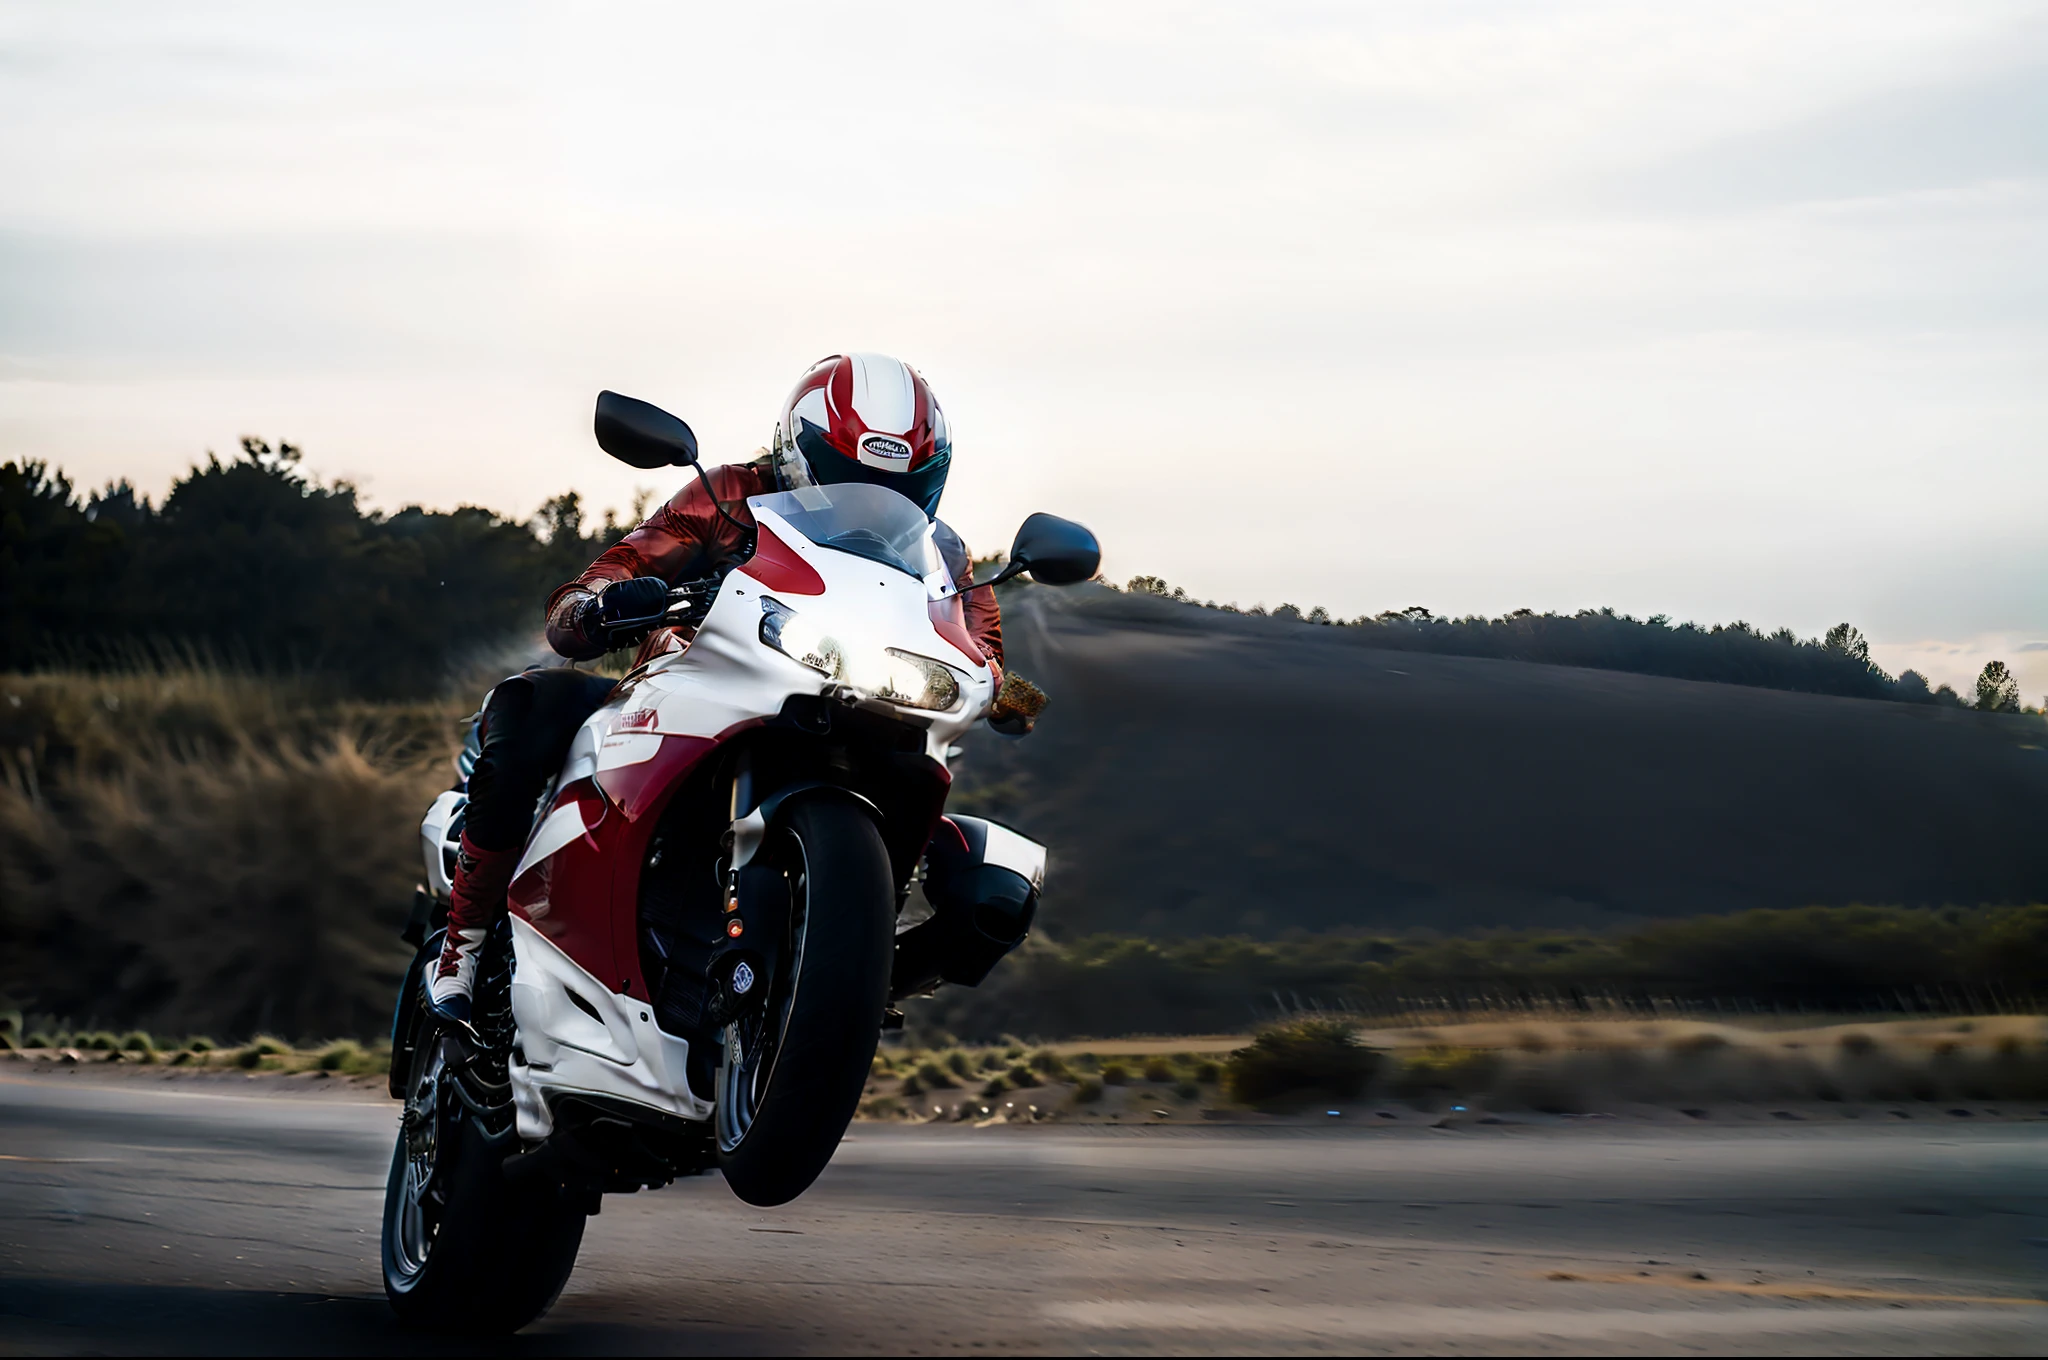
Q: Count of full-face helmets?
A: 1